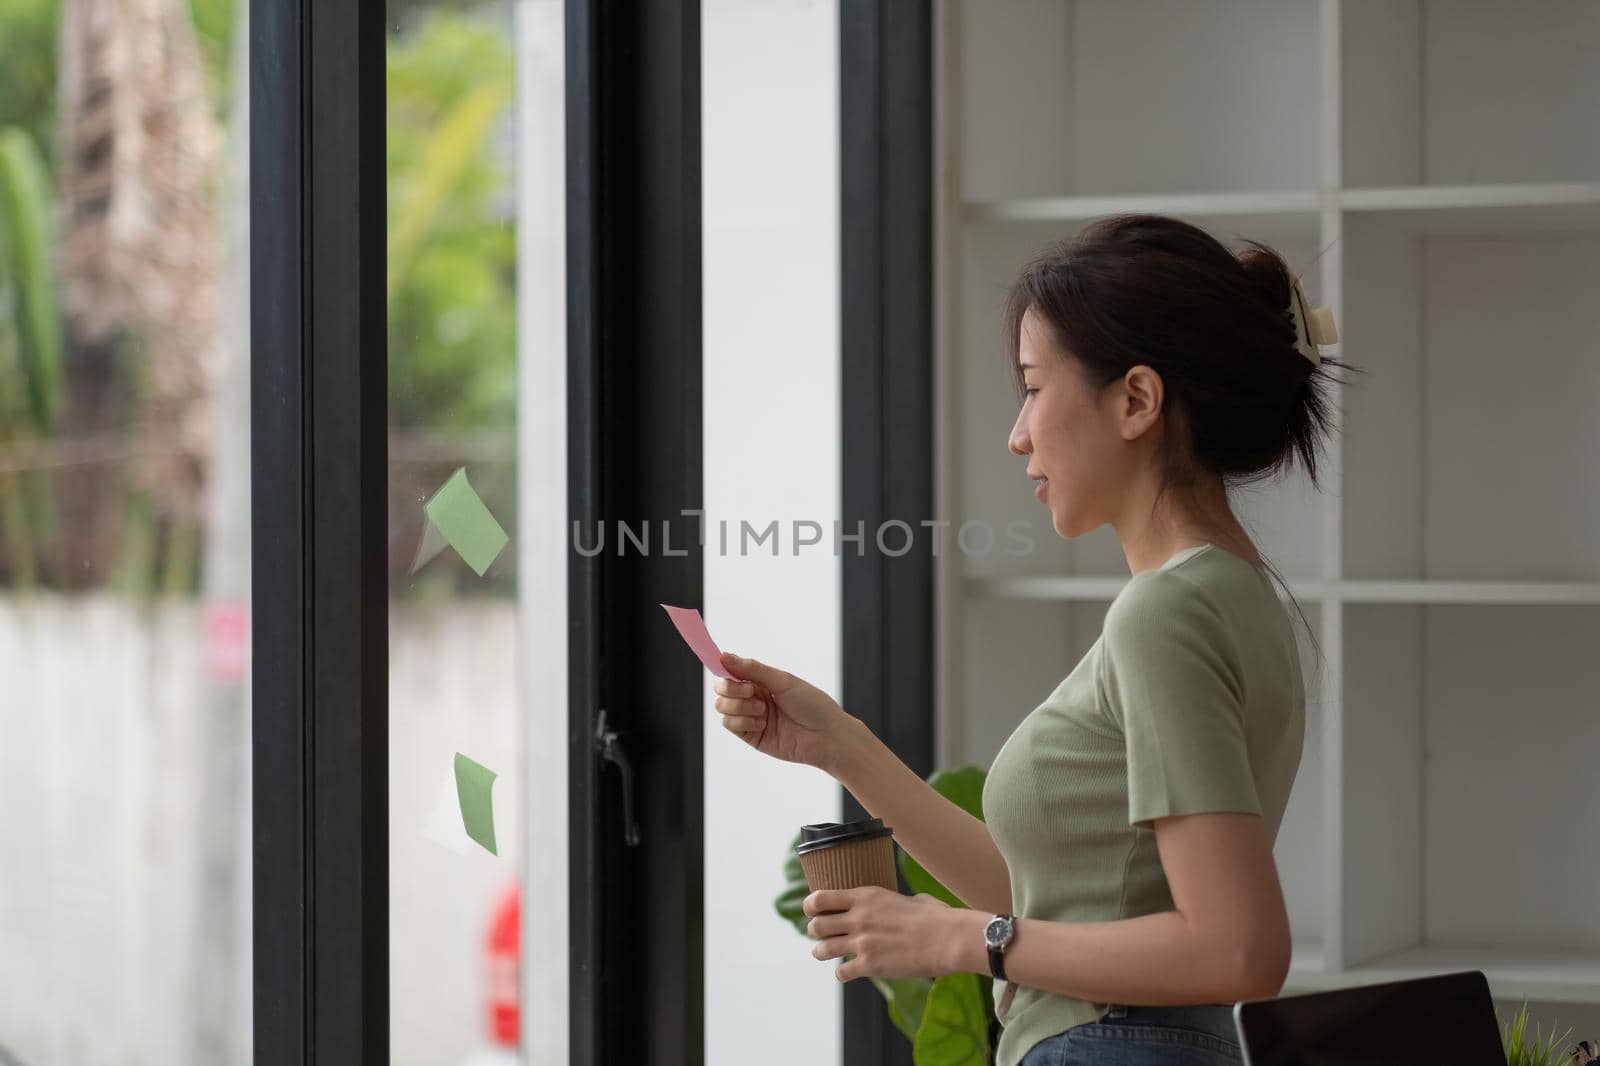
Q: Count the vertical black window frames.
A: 3